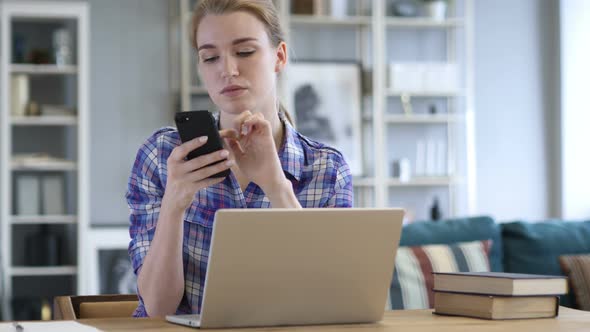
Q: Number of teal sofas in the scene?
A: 1